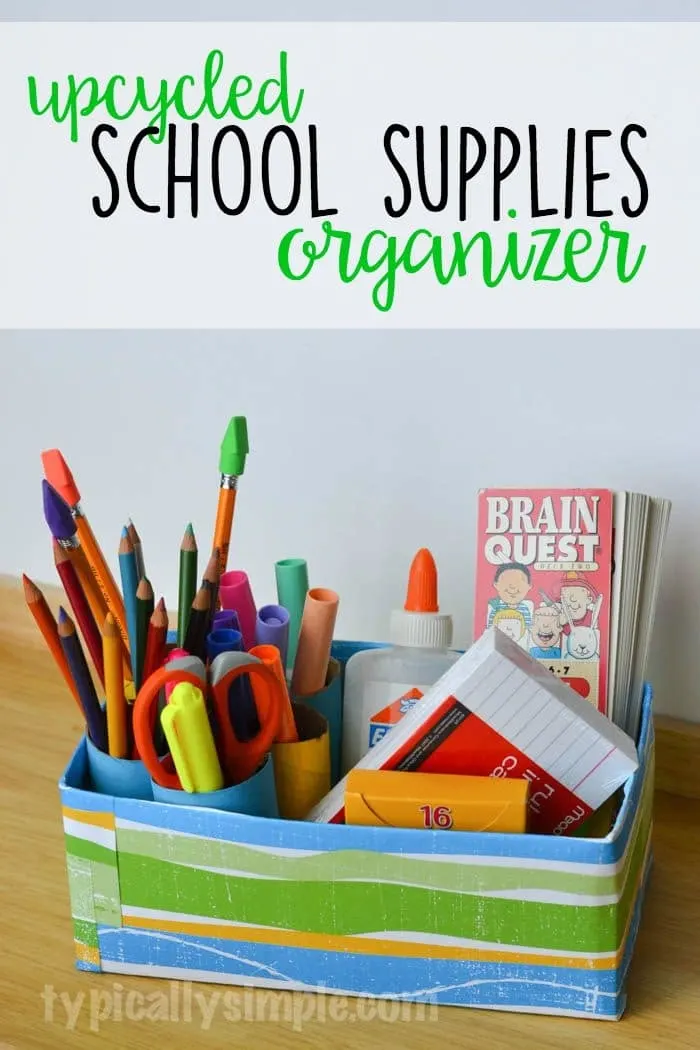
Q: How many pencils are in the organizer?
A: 14